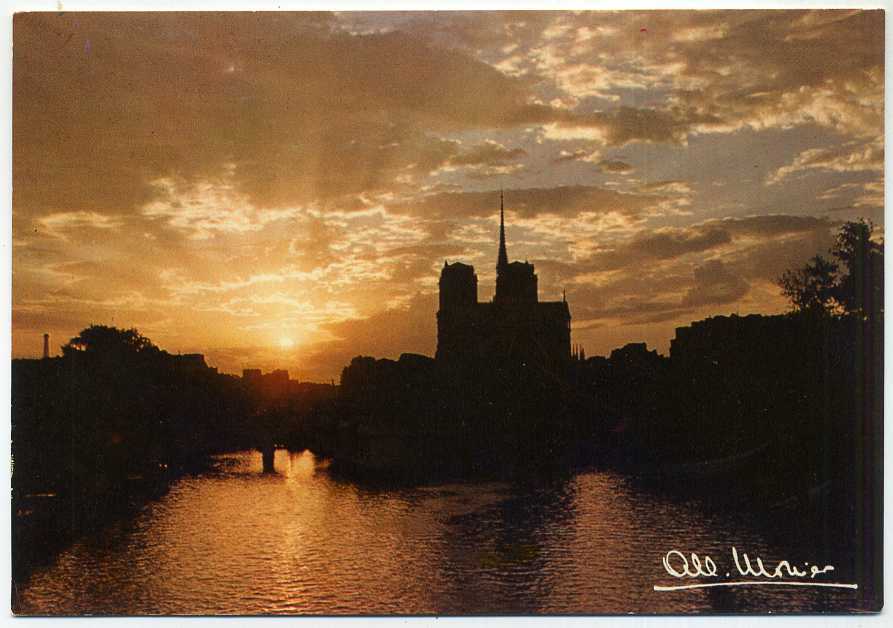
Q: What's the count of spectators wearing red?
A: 0